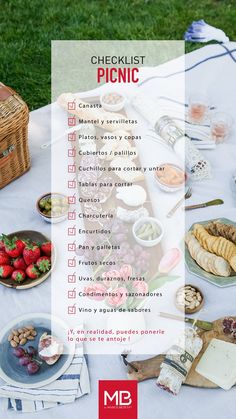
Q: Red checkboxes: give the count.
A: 14